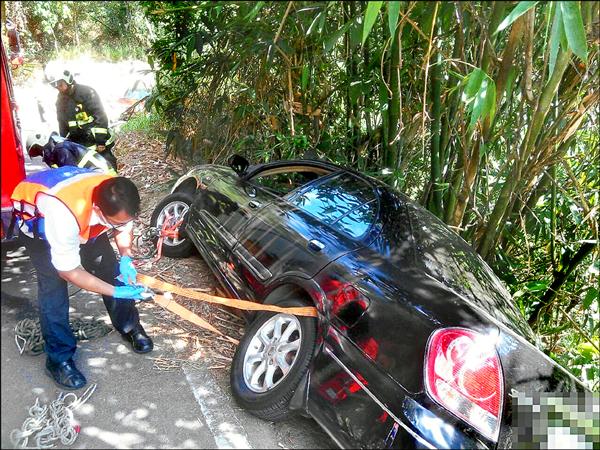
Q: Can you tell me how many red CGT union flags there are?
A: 0